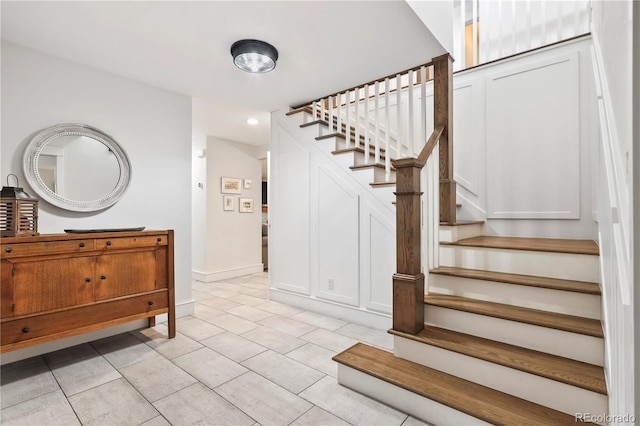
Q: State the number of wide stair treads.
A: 5